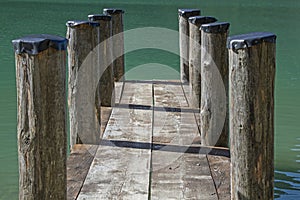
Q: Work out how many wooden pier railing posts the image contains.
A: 8